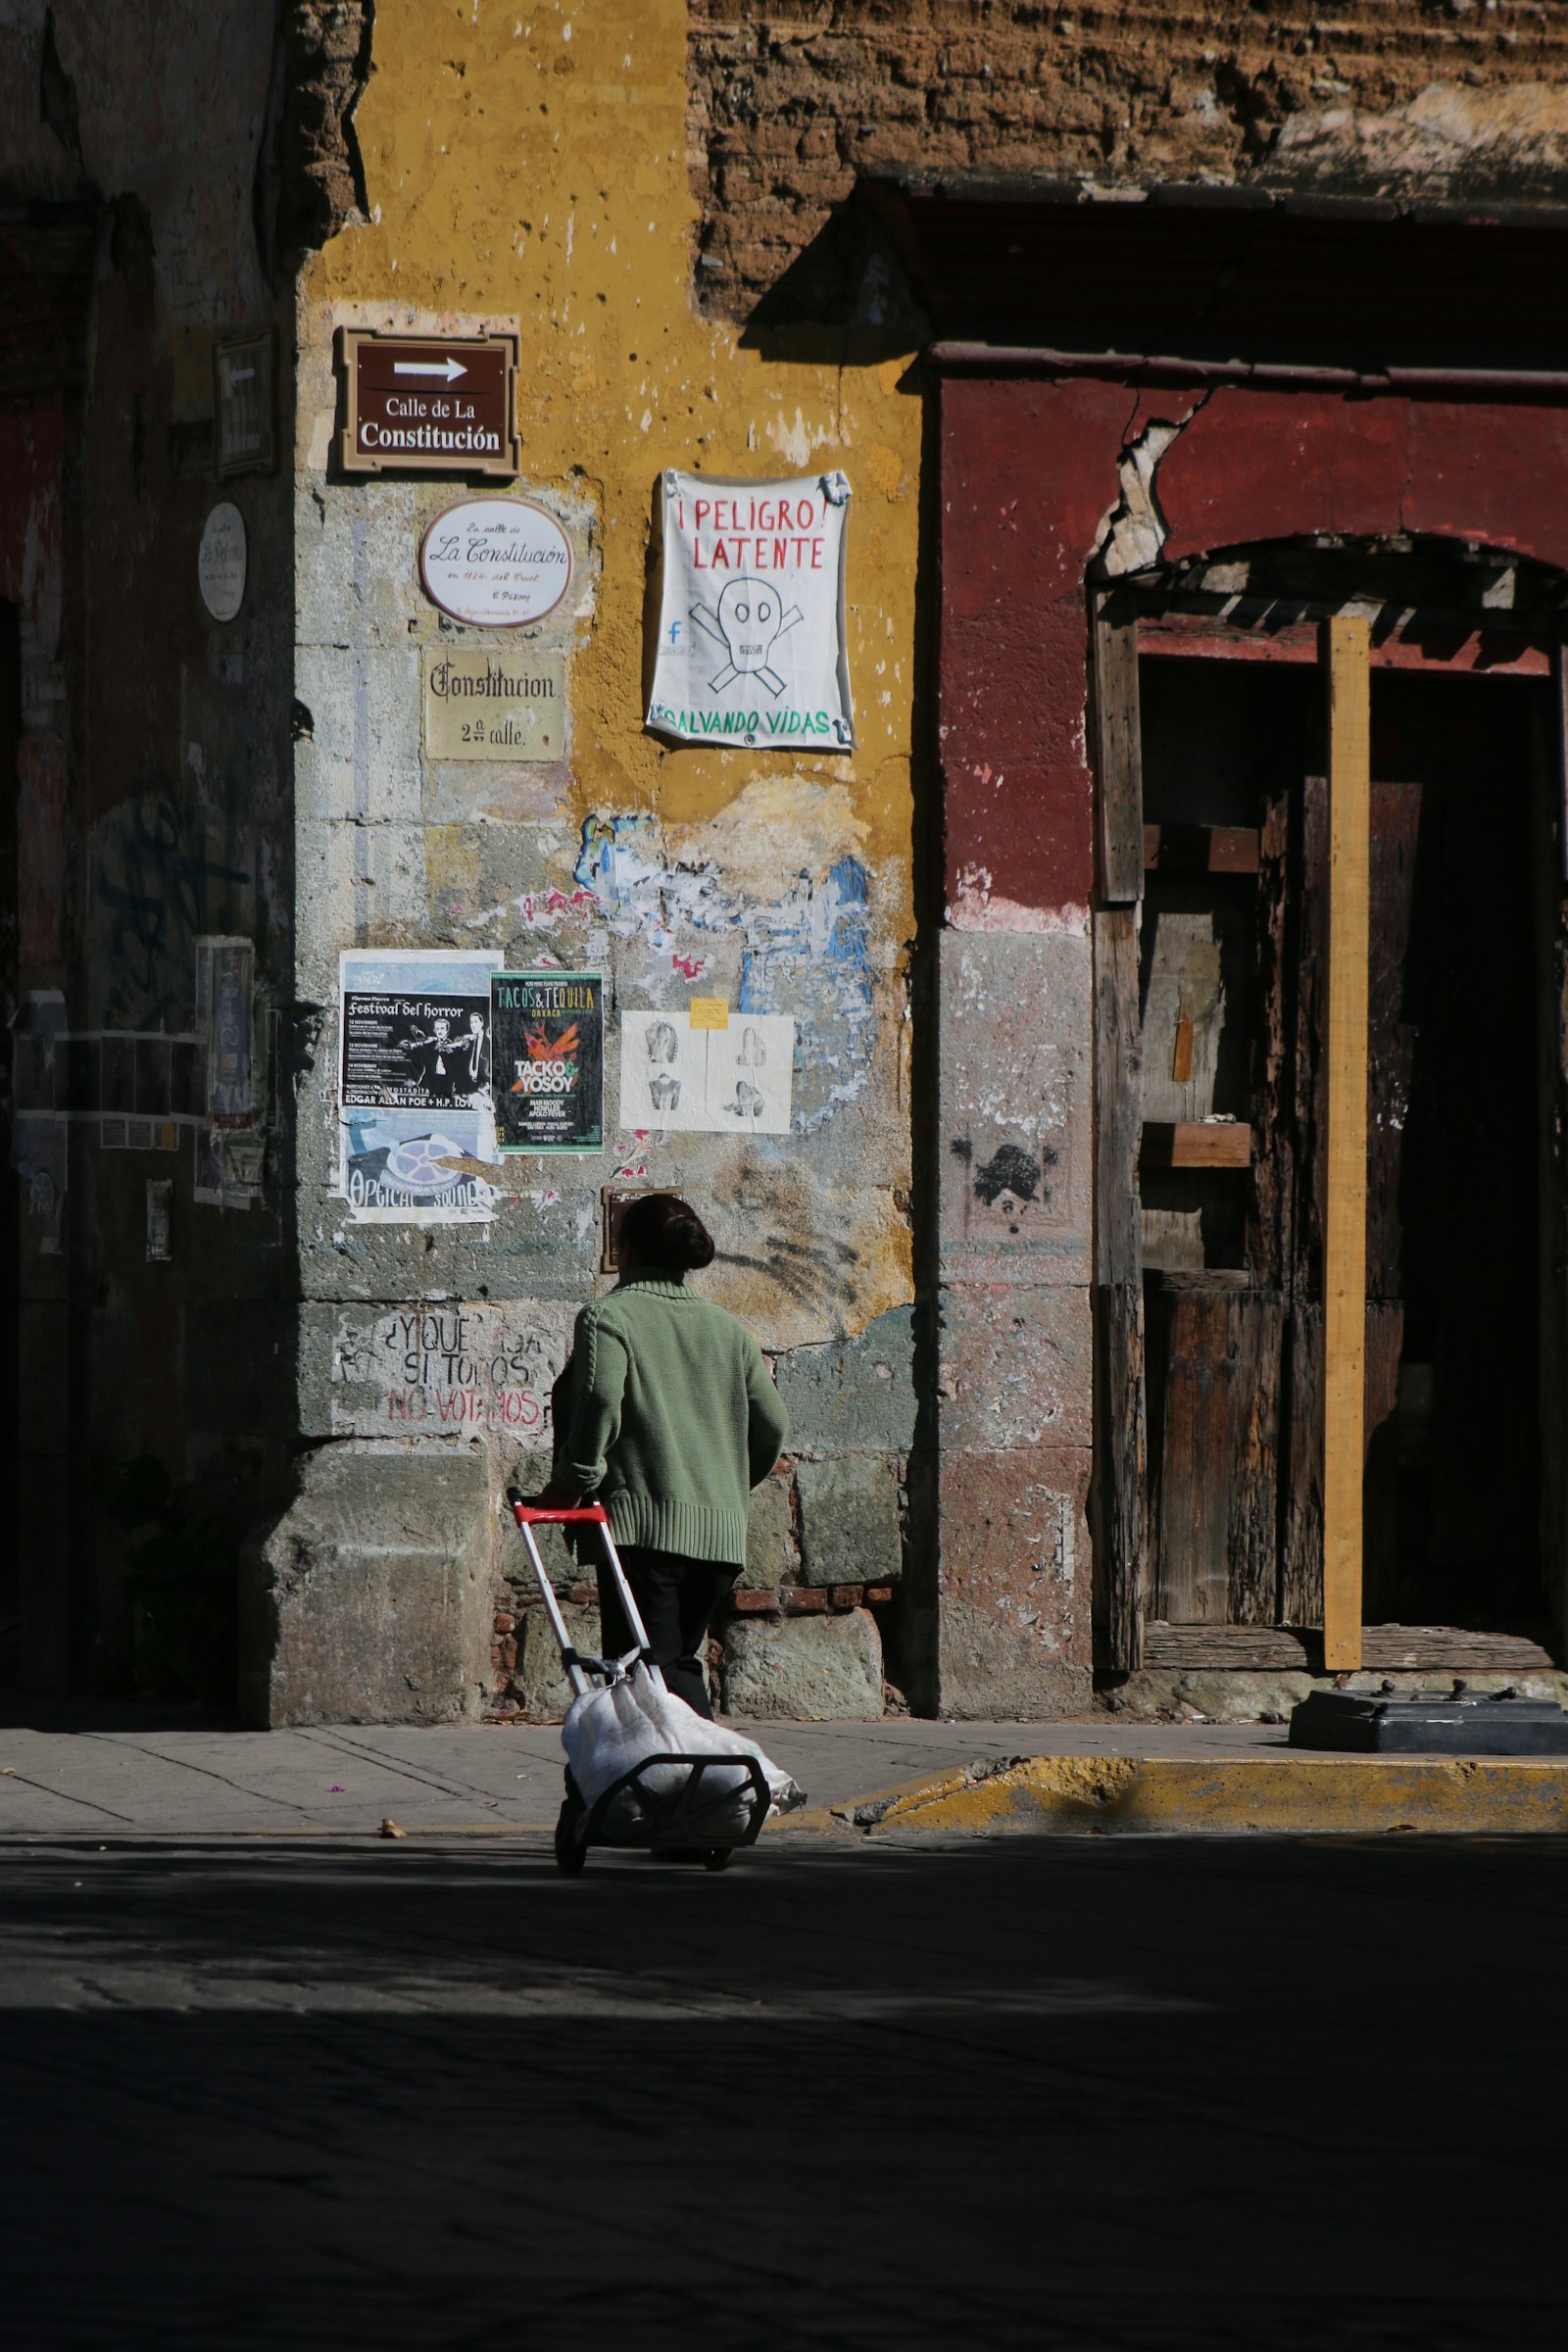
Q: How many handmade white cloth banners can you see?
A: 1